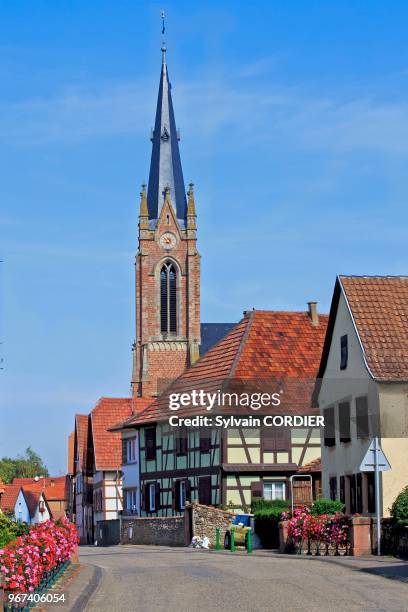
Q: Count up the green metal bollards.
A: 3